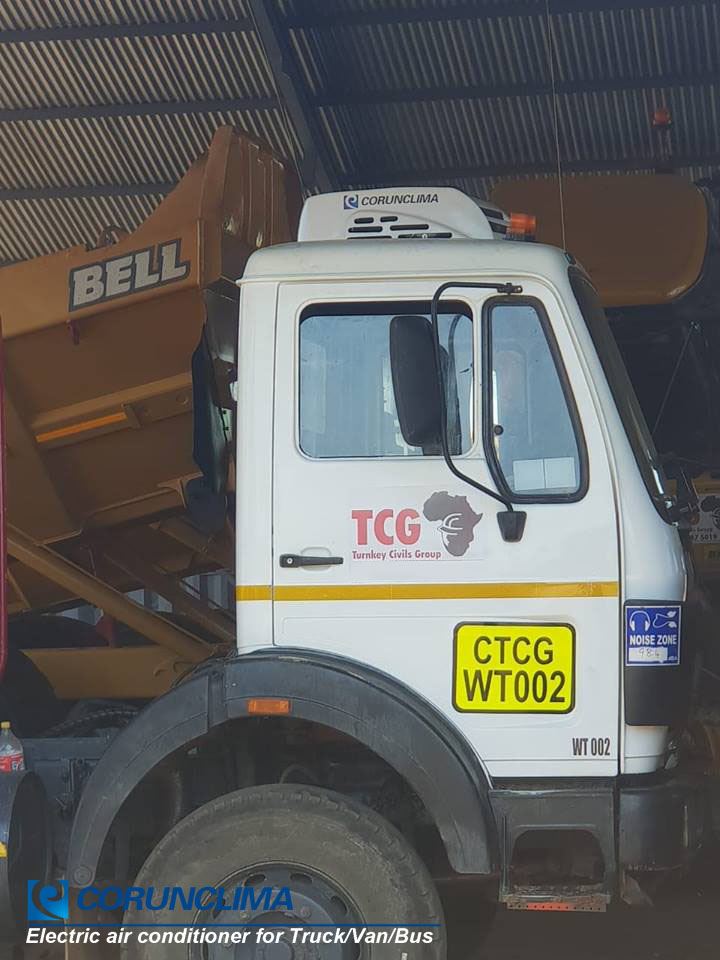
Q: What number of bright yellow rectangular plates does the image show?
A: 1